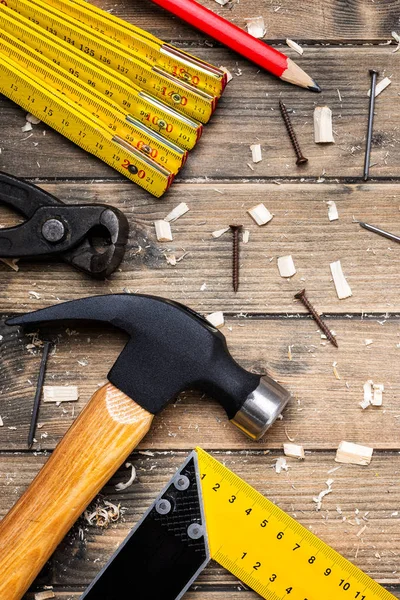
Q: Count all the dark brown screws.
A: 3